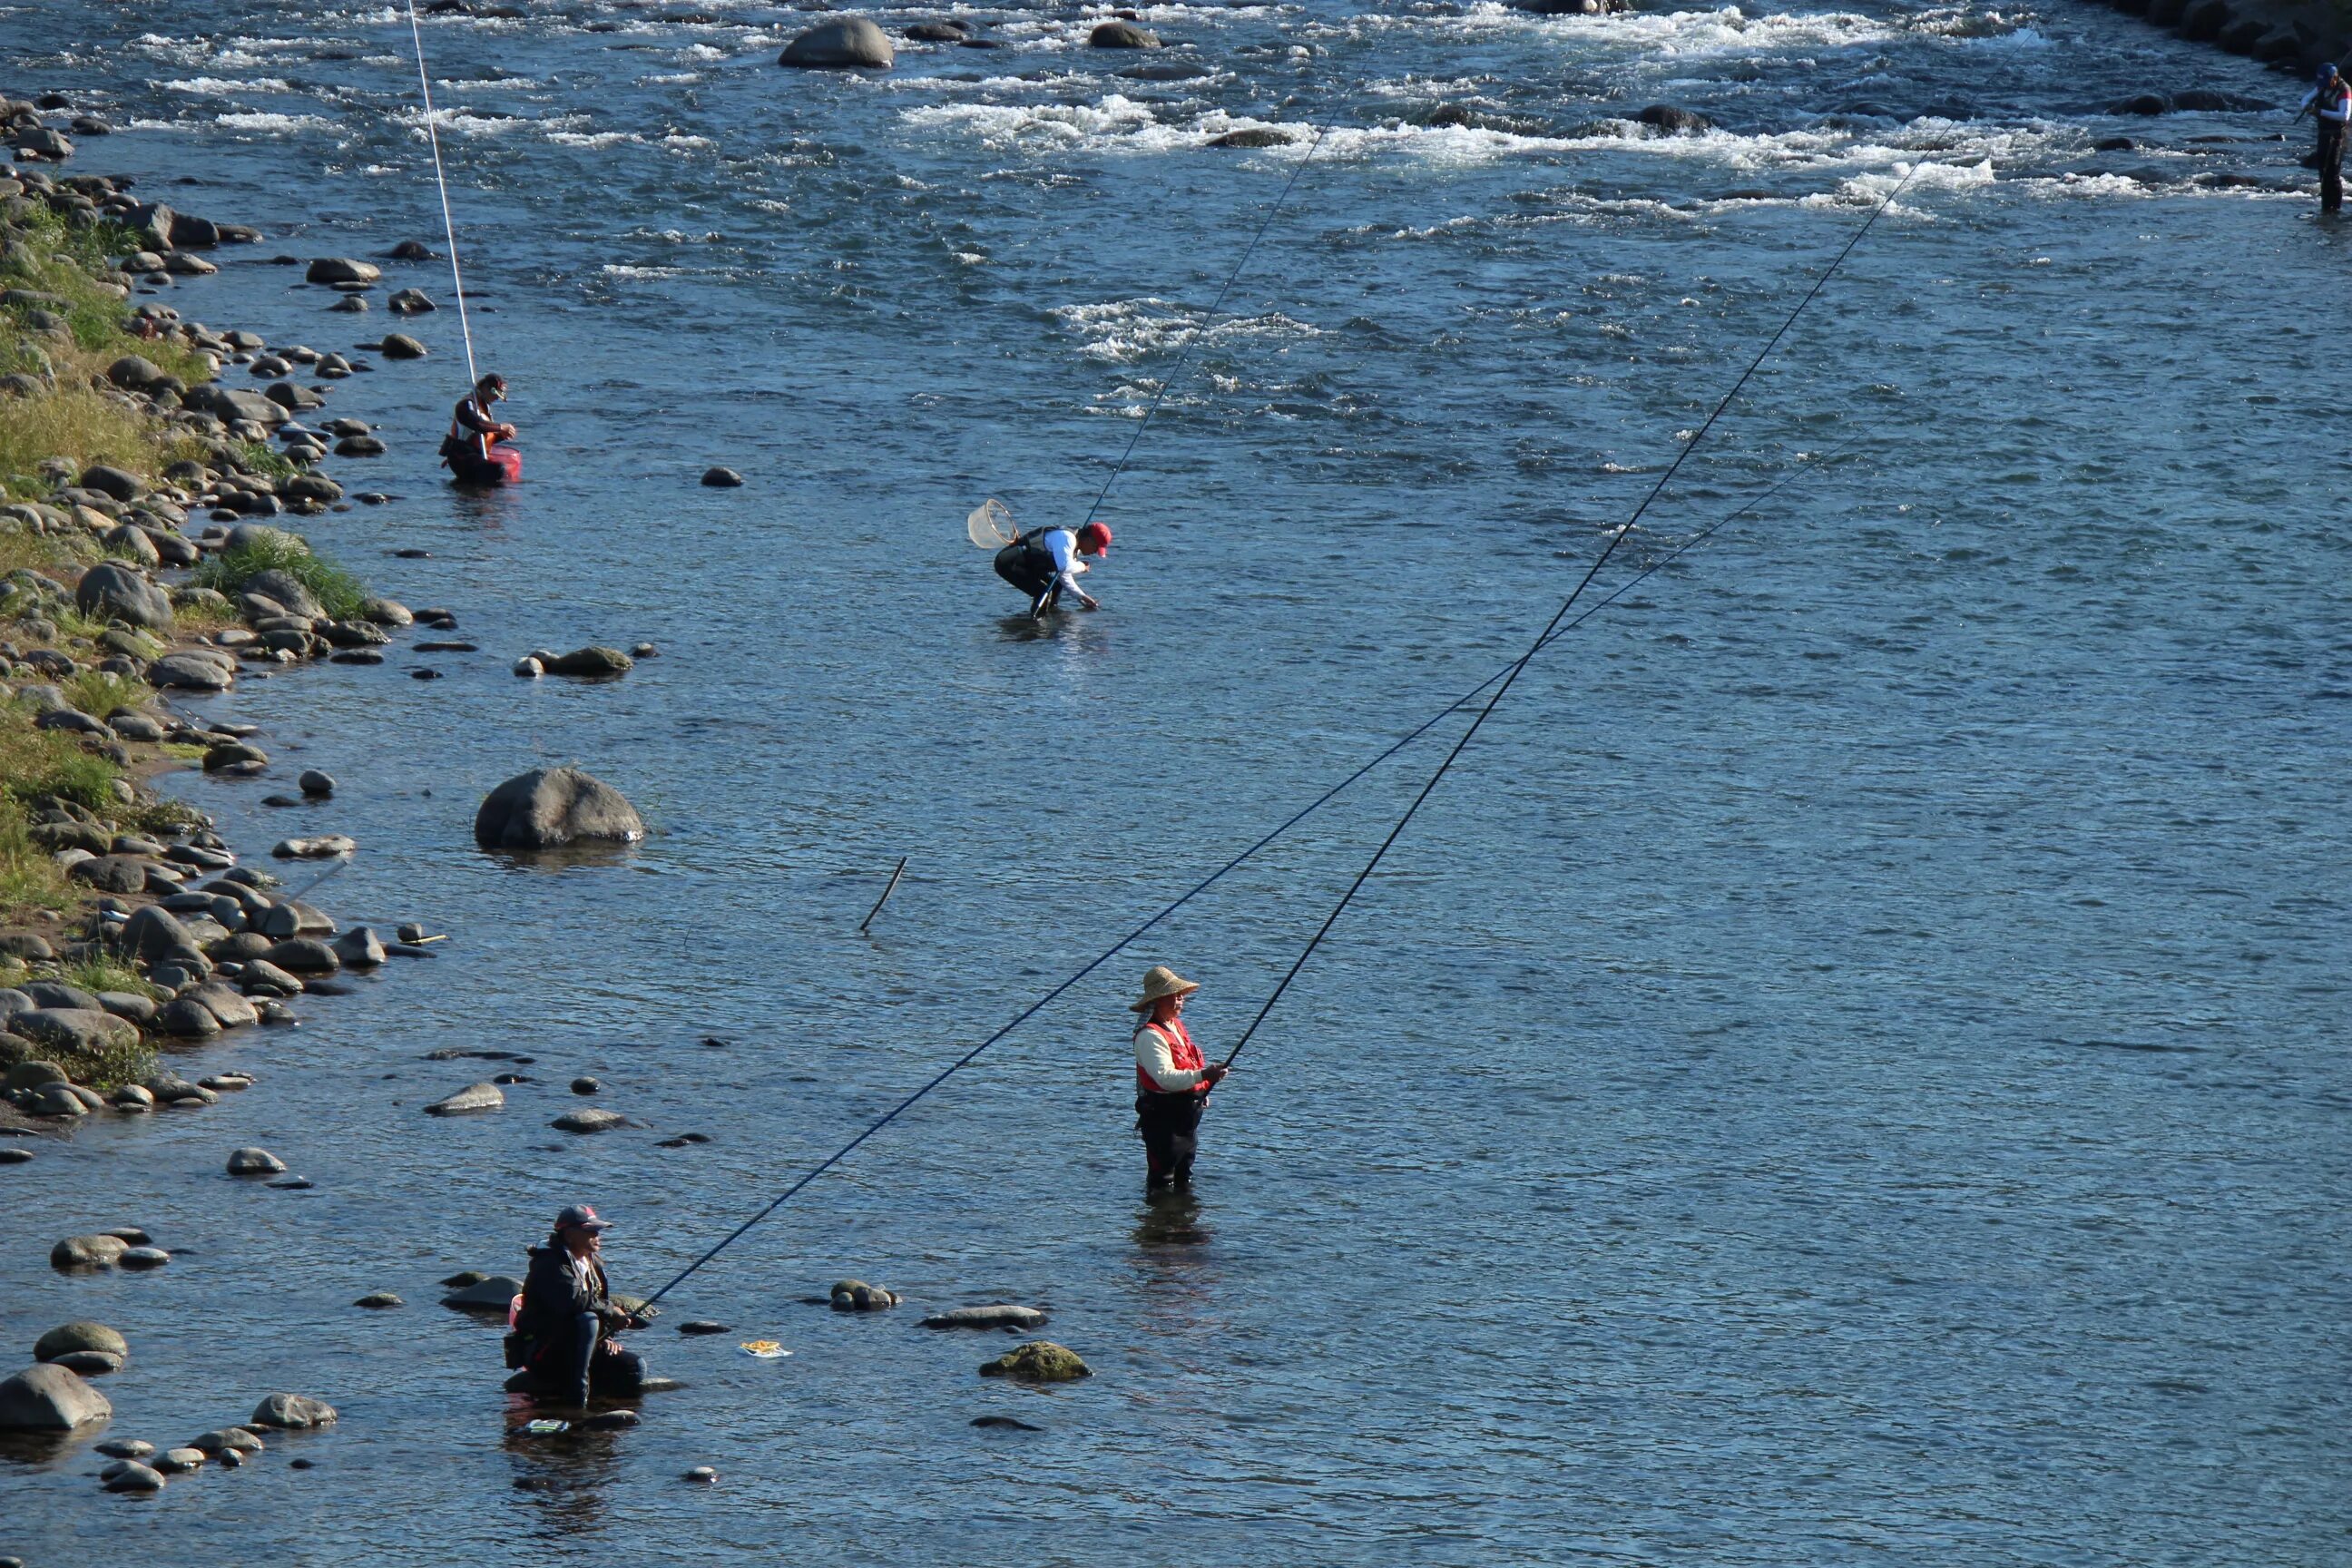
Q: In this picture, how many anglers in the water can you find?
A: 5